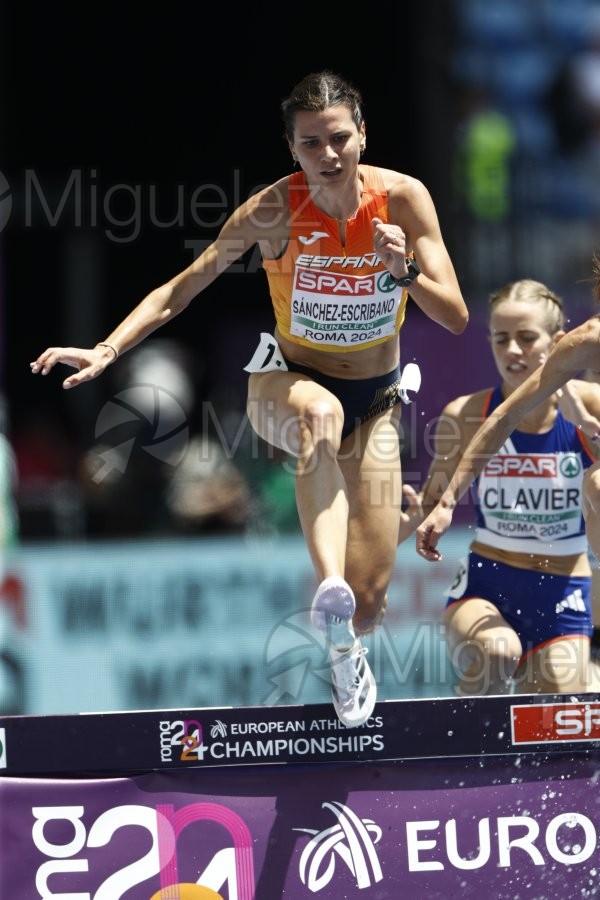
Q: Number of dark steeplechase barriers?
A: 1